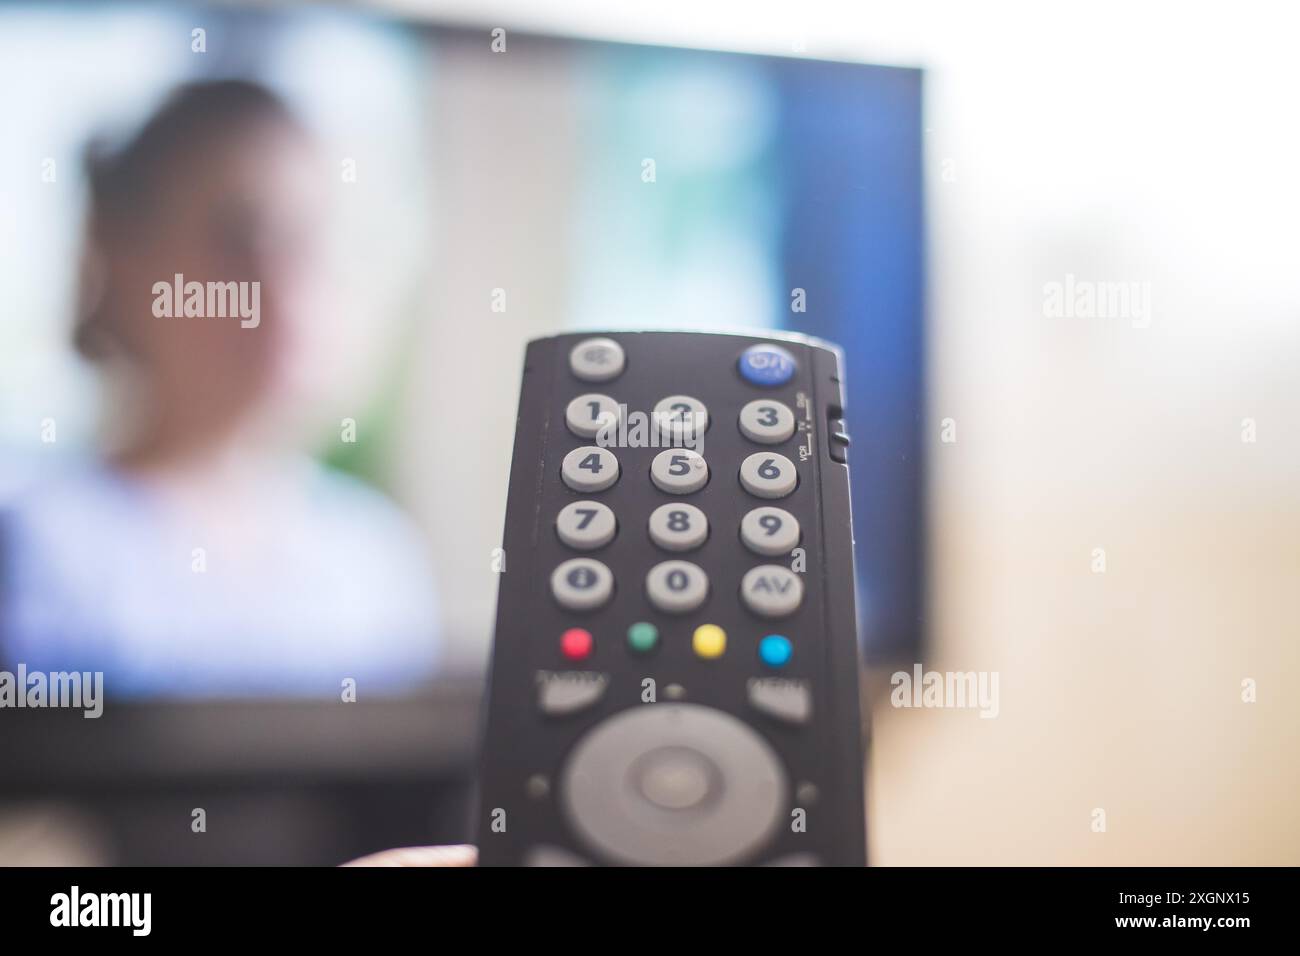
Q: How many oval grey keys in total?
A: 13